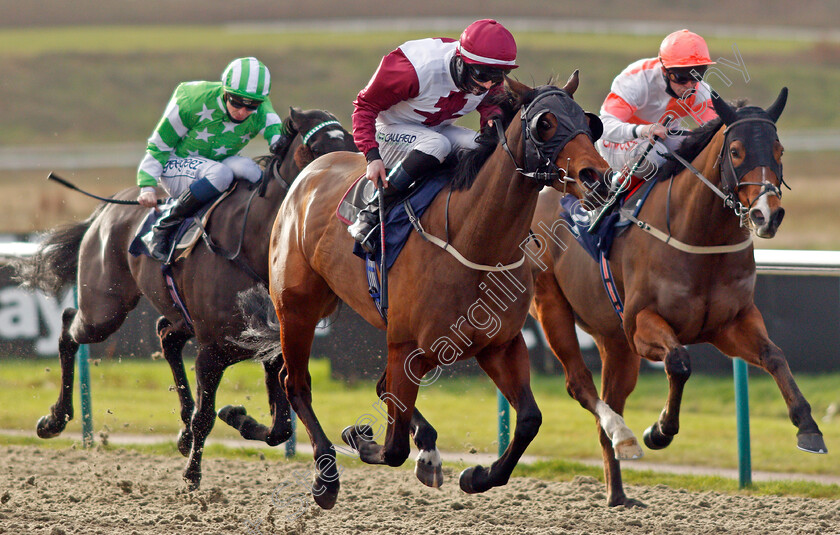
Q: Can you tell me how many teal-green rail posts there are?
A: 4